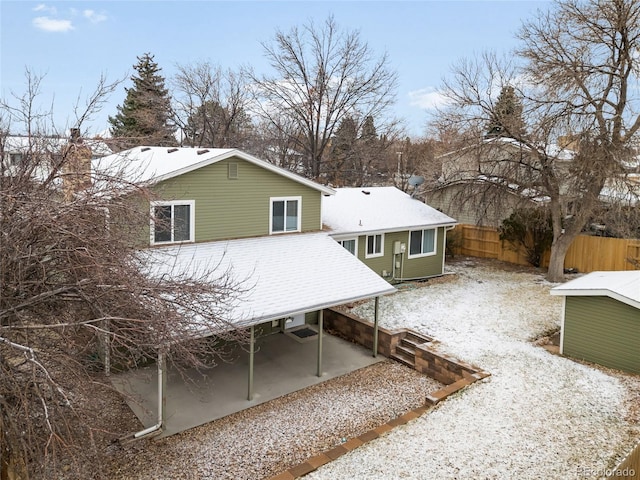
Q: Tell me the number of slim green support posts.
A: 4